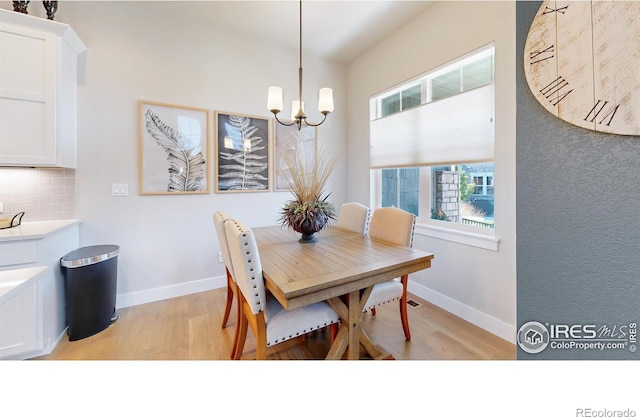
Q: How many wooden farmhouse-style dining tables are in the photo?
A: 1